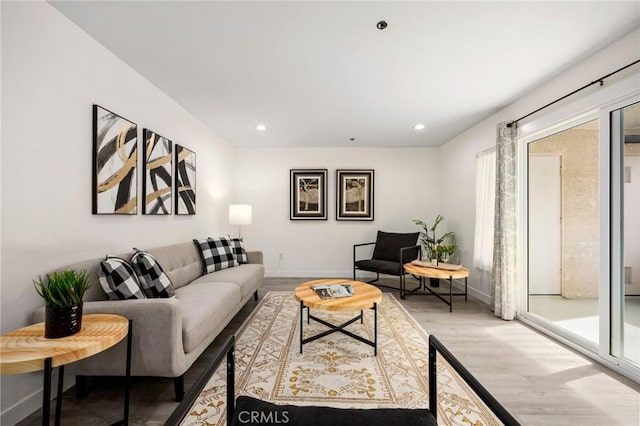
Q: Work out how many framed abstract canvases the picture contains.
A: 3